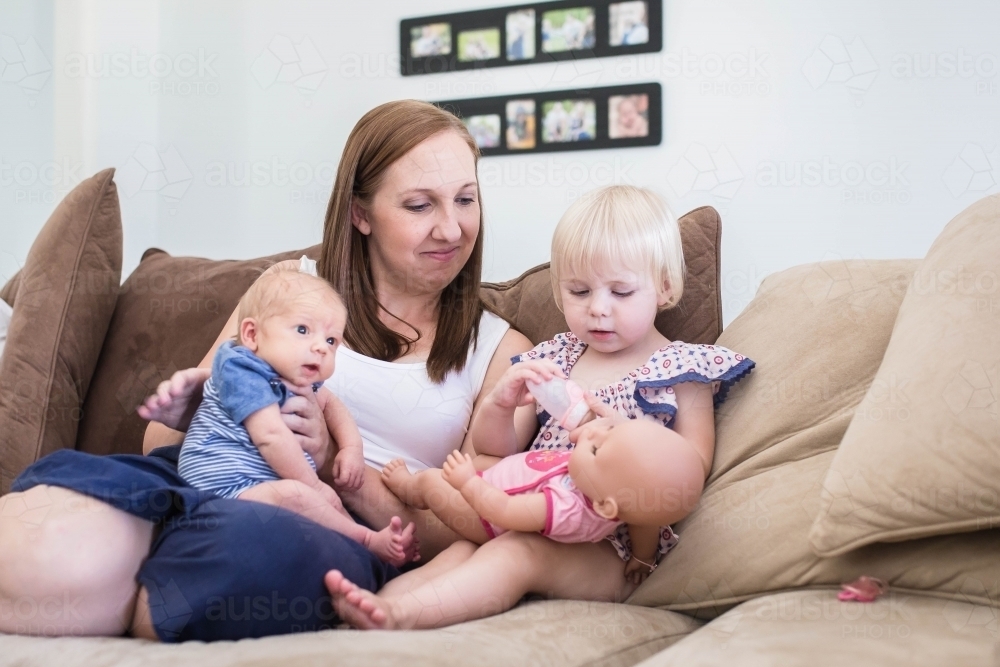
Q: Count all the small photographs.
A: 9